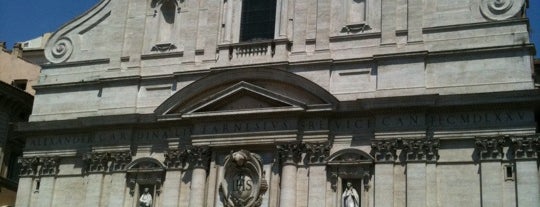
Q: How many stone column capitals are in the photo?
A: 12